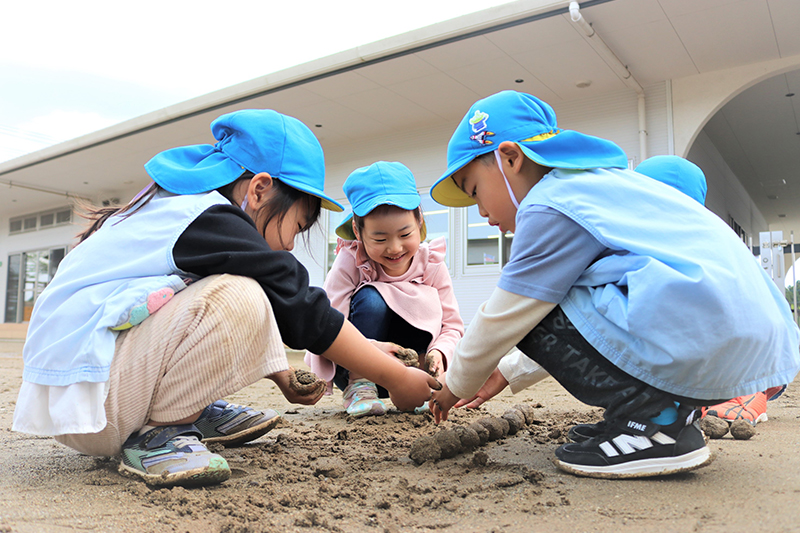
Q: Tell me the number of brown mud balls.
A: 12